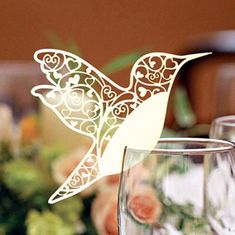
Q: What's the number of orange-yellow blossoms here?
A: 1